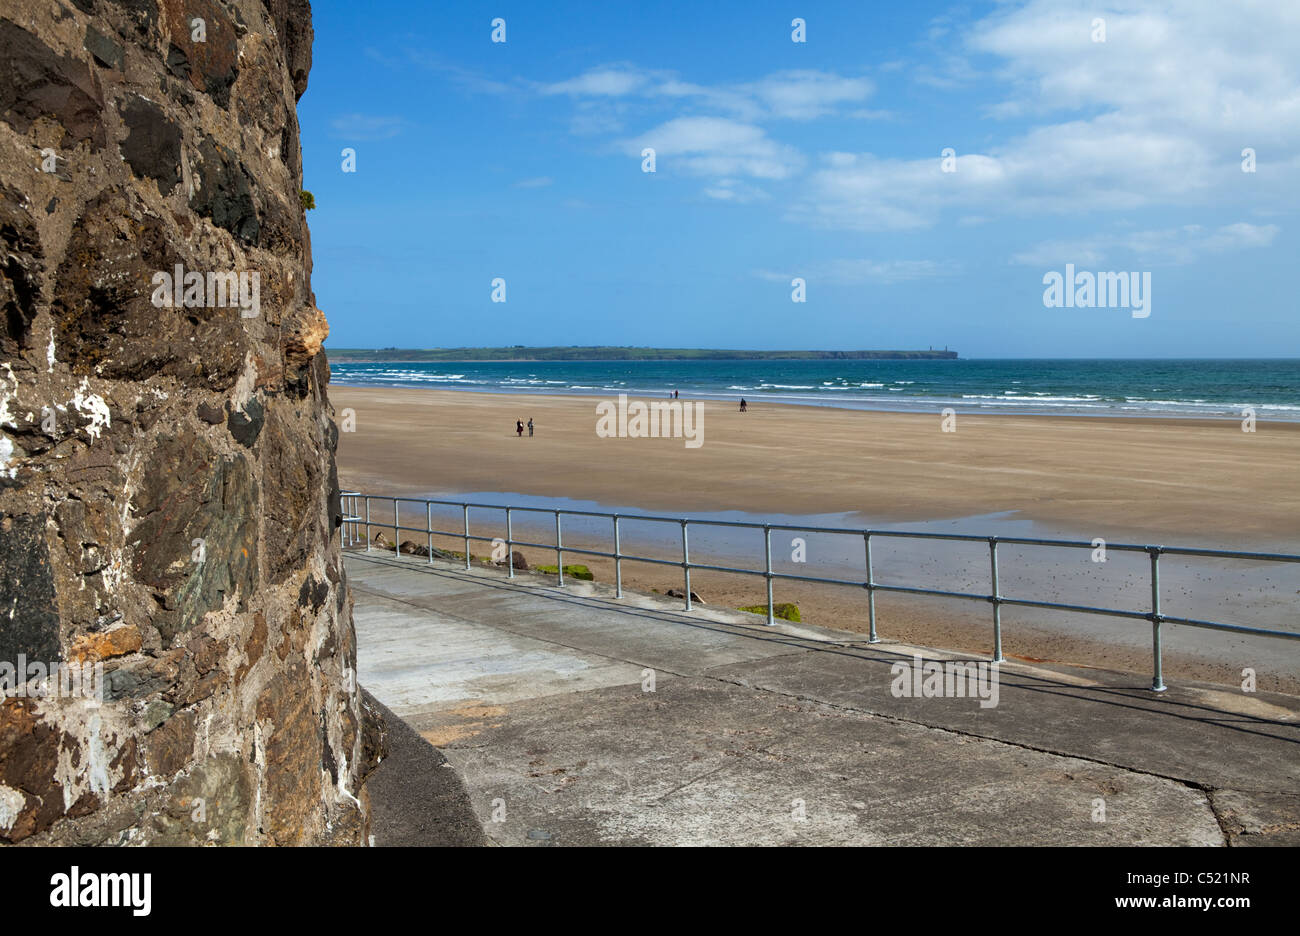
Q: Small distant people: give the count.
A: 6